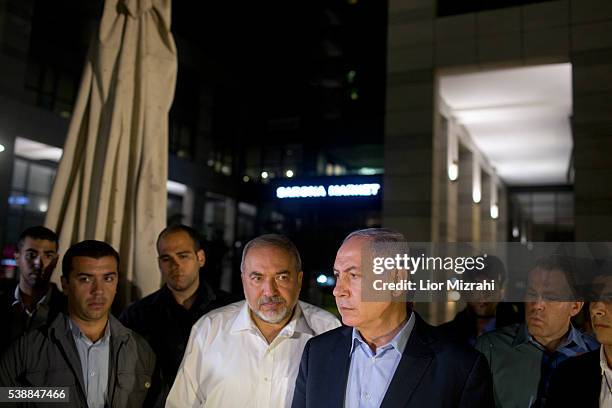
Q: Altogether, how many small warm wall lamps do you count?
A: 3